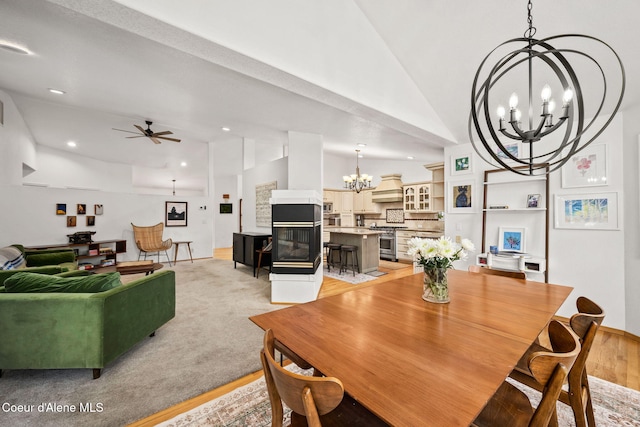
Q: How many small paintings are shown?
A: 5